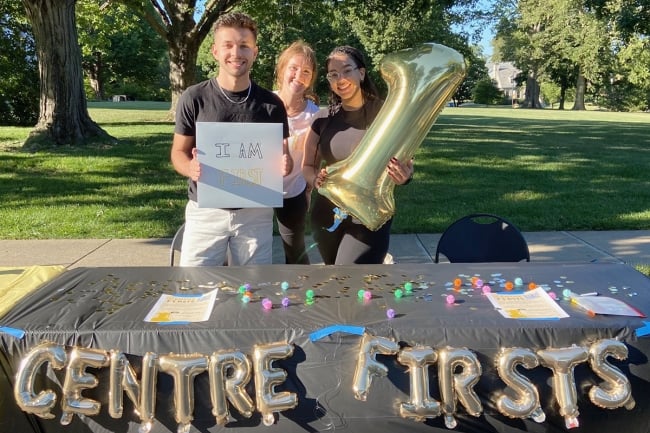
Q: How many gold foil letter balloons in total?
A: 12